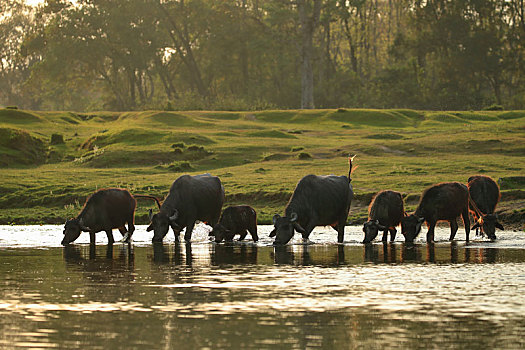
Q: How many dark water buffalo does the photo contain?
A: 7